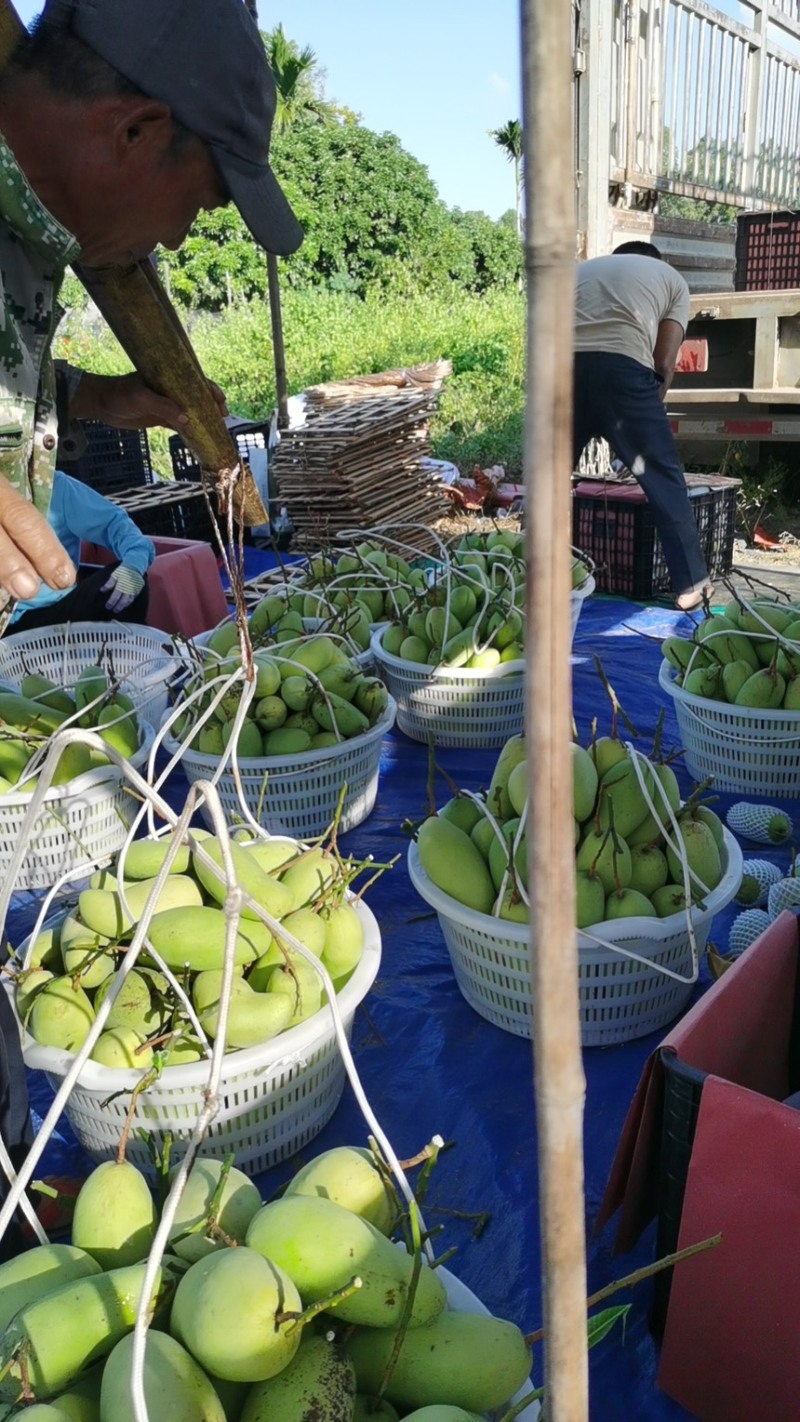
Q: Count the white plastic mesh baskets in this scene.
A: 11